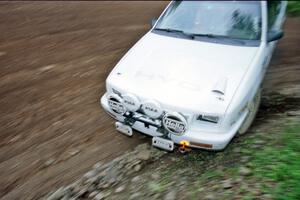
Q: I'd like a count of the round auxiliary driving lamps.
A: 4